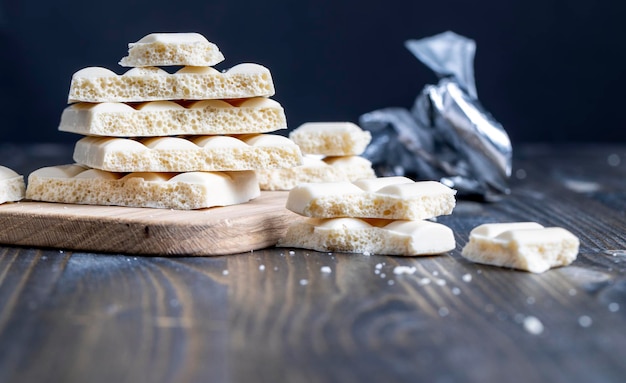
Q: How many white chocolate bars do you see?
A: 11